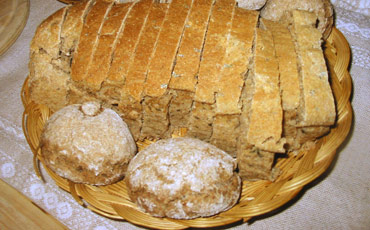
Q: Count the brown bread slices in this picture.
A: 13